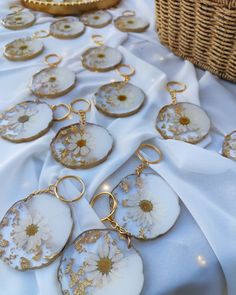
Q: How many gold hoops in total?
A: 12